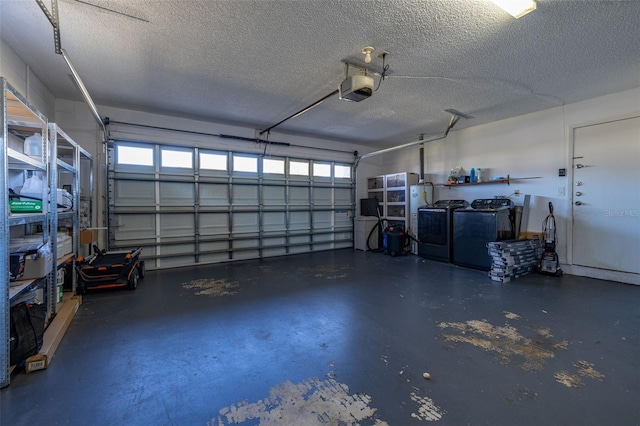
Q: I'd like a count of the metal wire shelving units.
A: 3